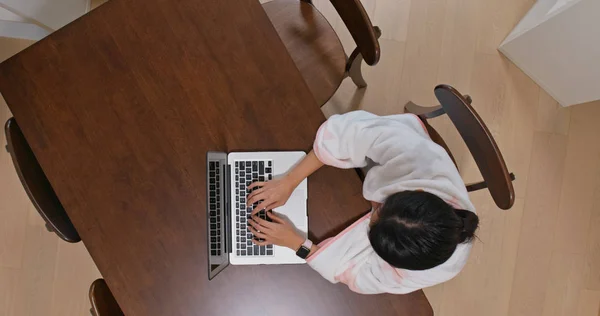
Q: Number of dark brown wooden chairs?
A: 4